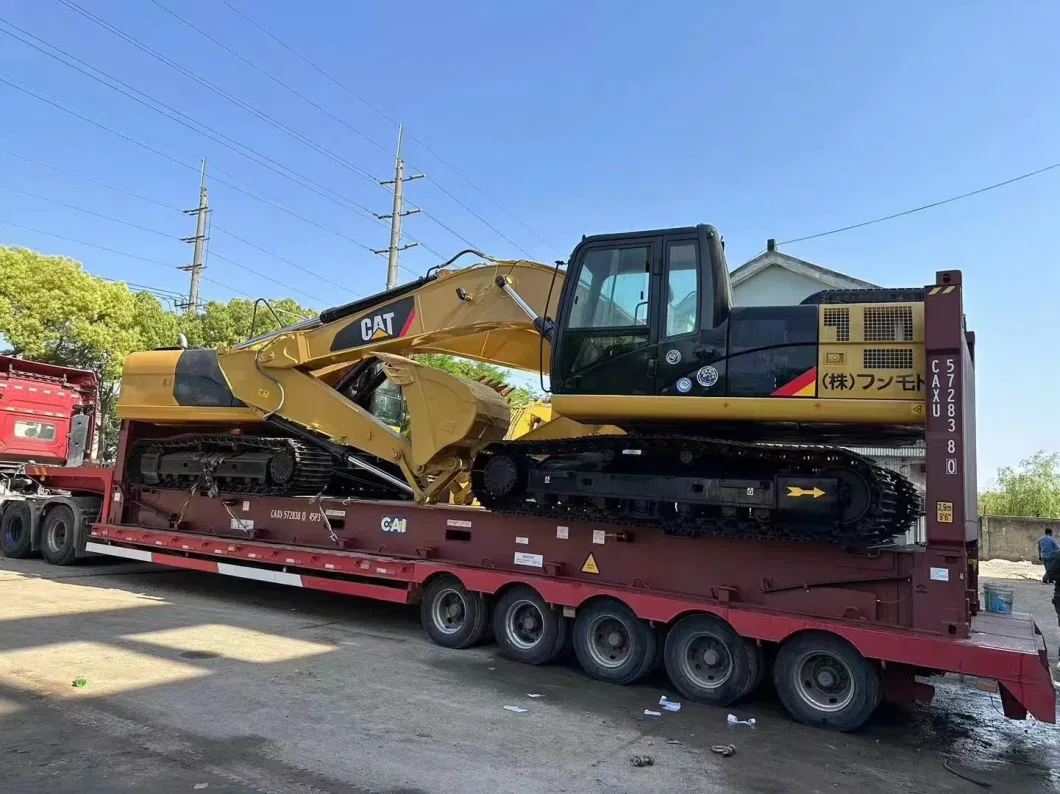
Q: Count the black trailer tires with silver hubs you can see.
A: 5